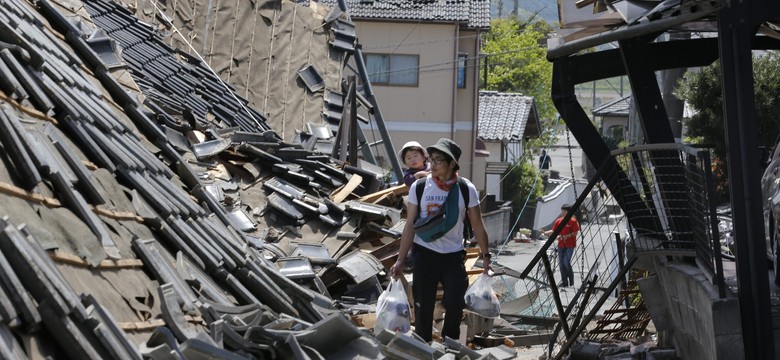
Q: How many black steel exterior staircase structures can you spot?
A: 1